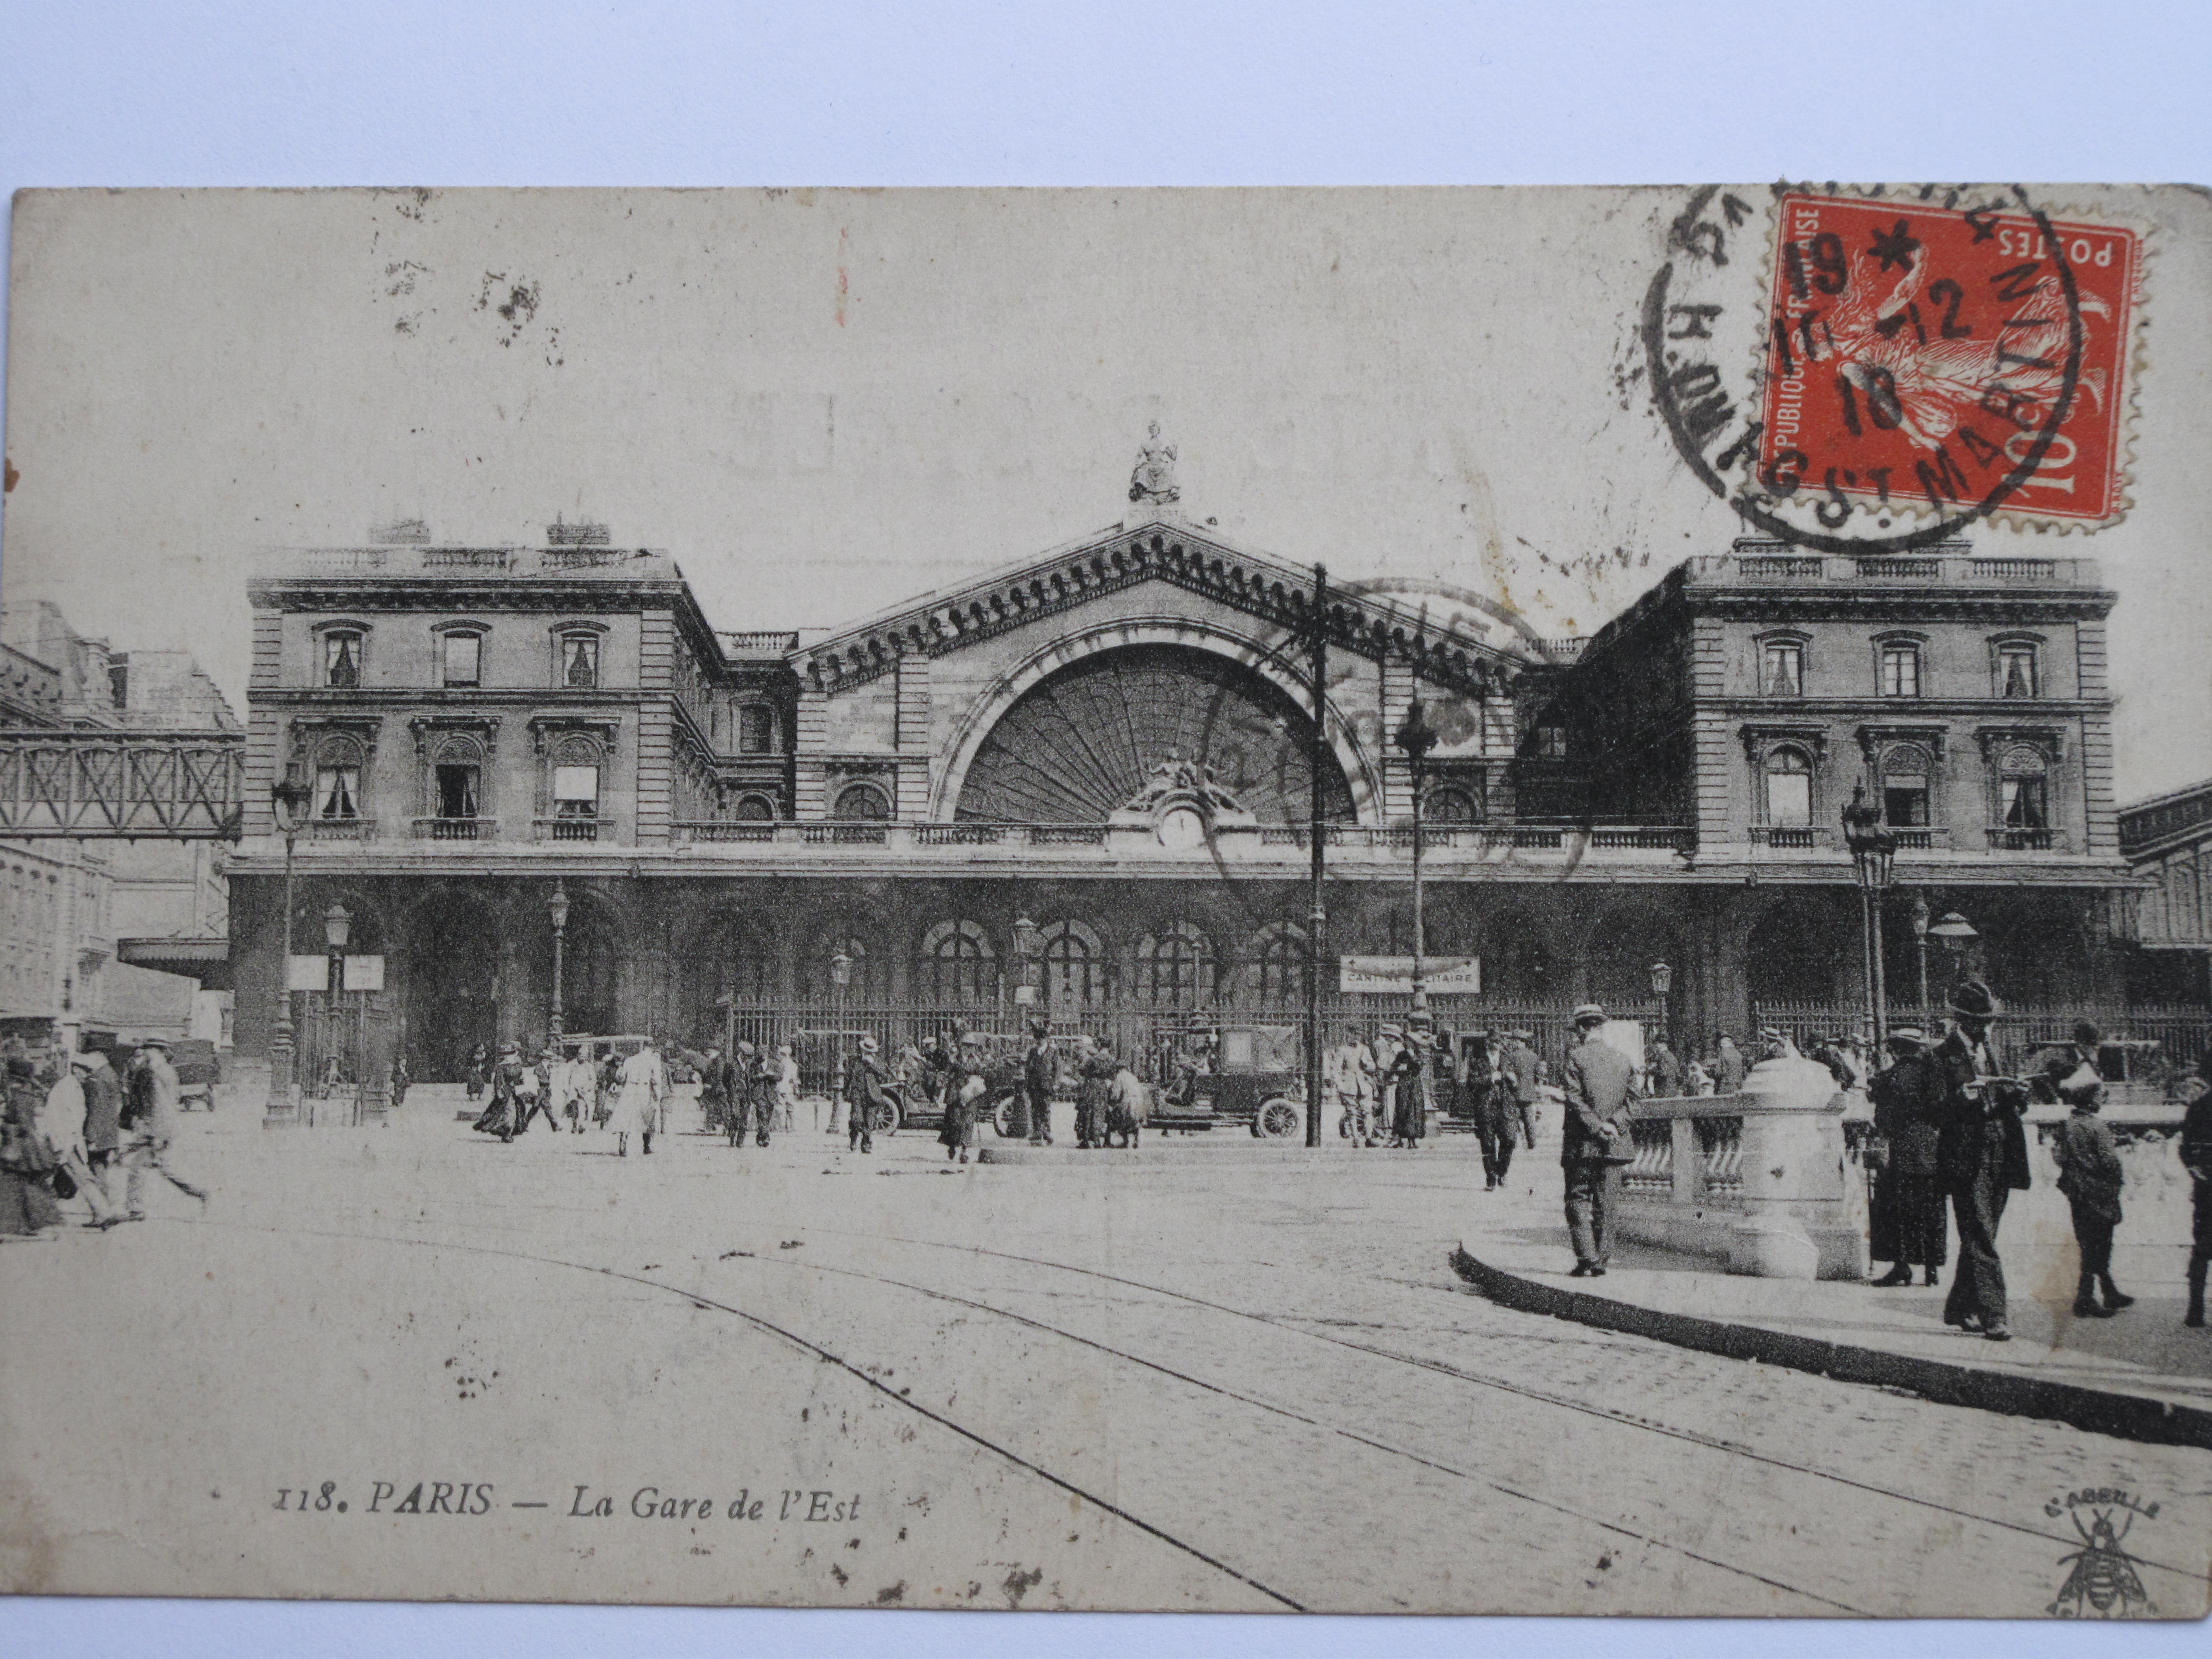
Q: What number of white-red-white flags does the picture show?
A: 0